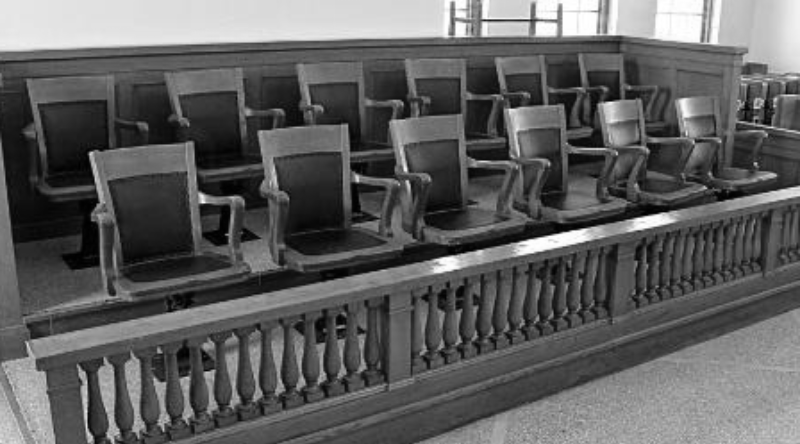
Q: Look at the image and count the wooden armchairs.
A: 12